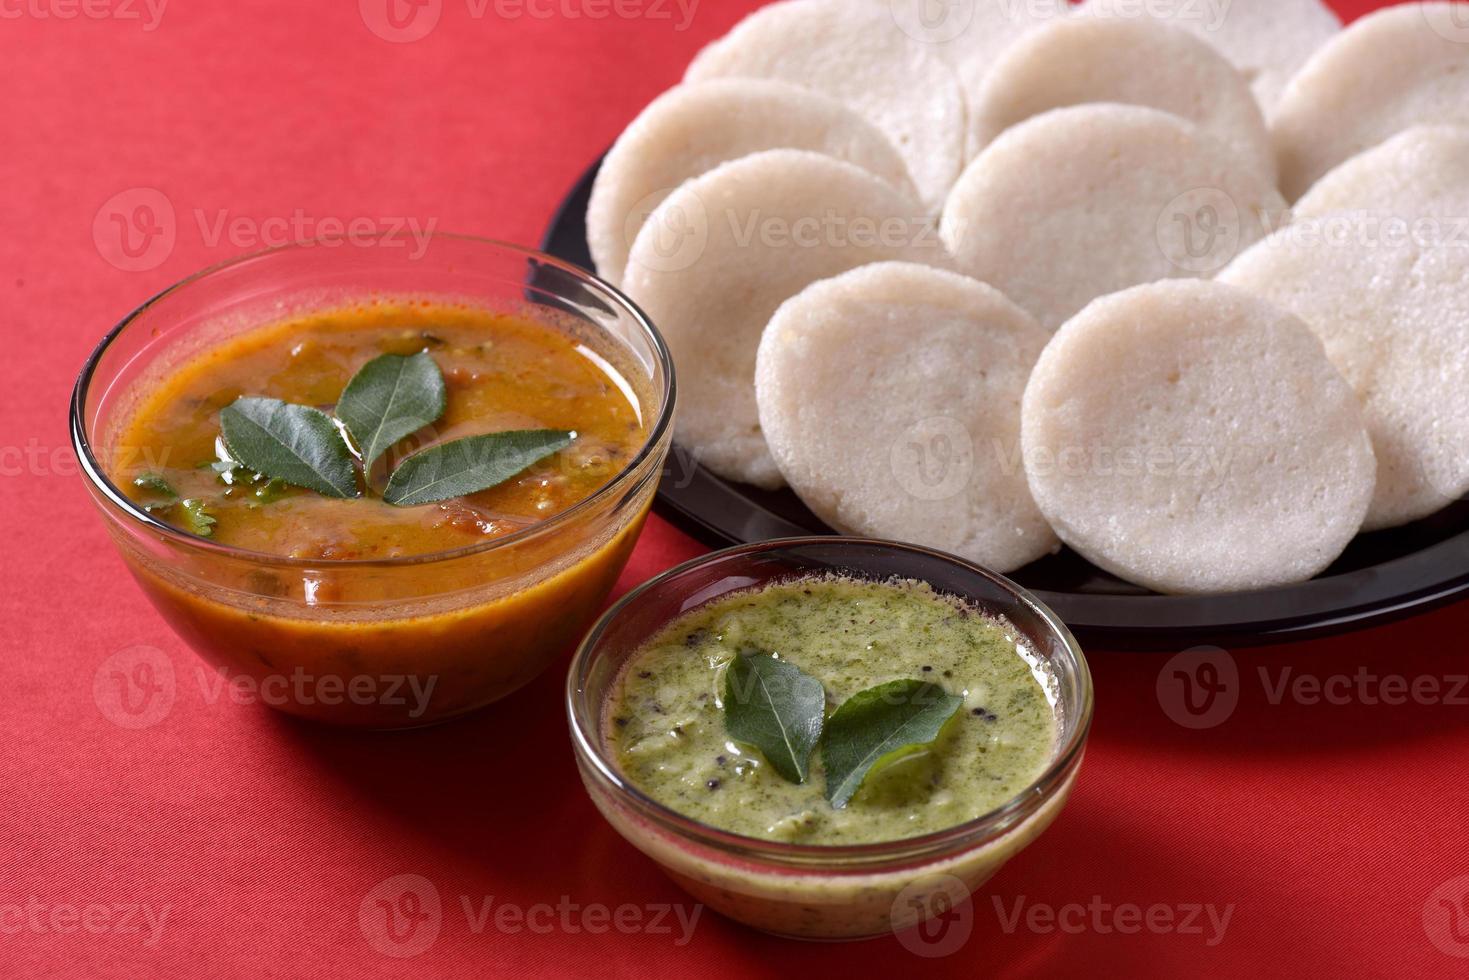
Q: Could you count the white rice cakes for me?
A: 12